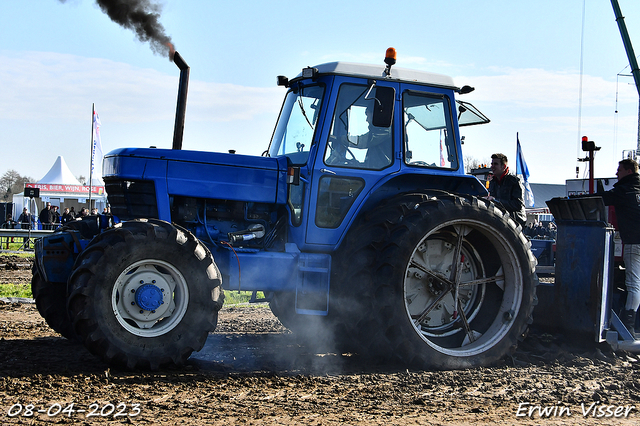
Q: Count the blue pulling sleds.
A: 1